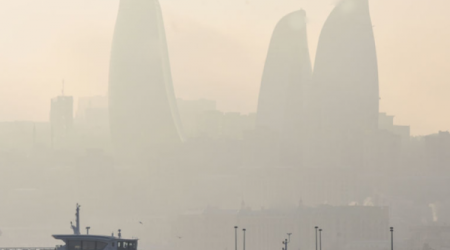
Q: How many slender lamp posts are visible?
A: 5